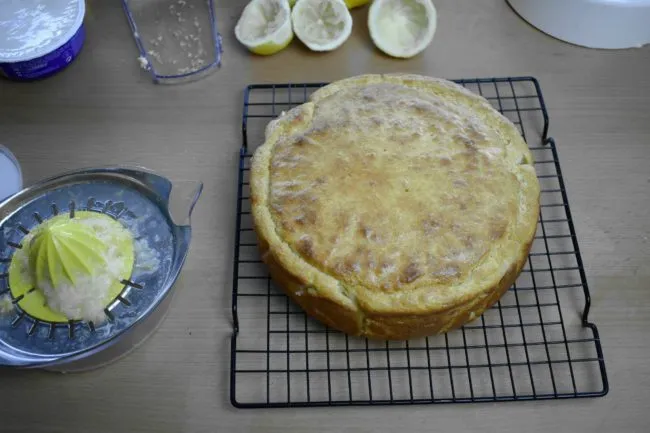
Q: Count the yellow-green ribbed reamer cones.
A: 1